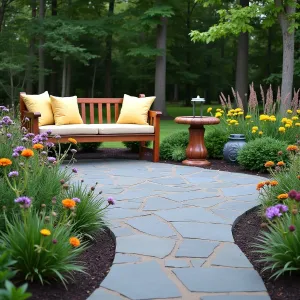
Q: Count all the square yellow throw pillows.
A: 3